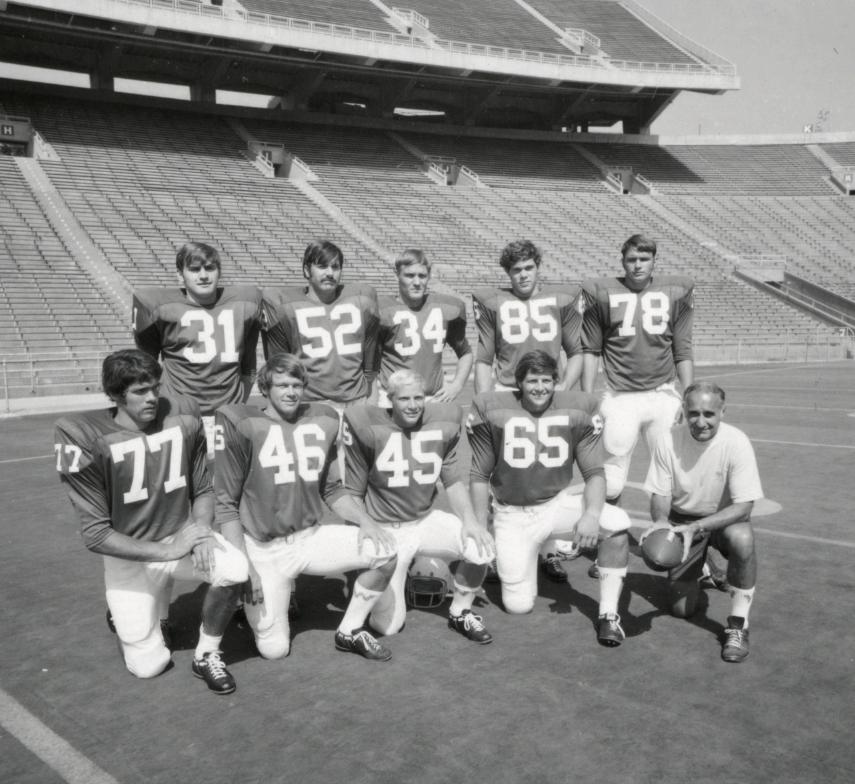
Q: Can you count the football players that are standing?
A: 5